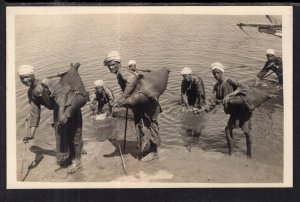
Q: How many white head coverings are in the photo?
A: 7